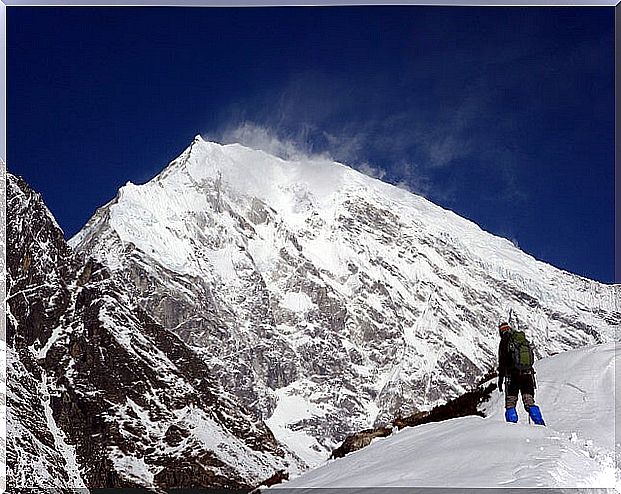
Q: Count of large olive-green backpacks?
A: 1